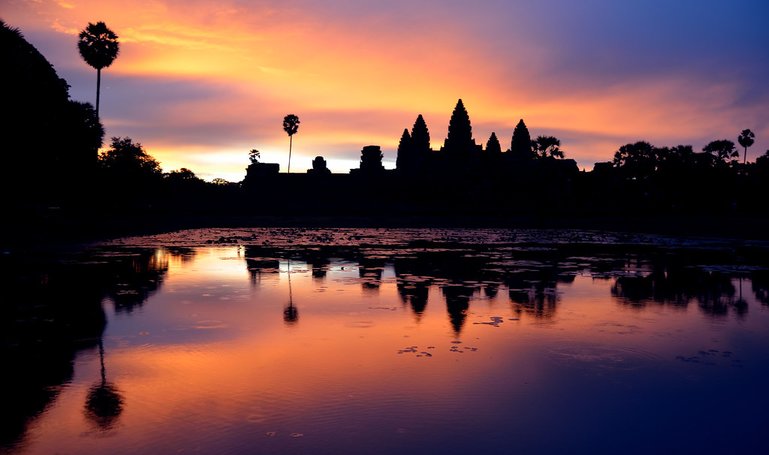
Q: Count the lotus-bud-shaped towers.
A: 5